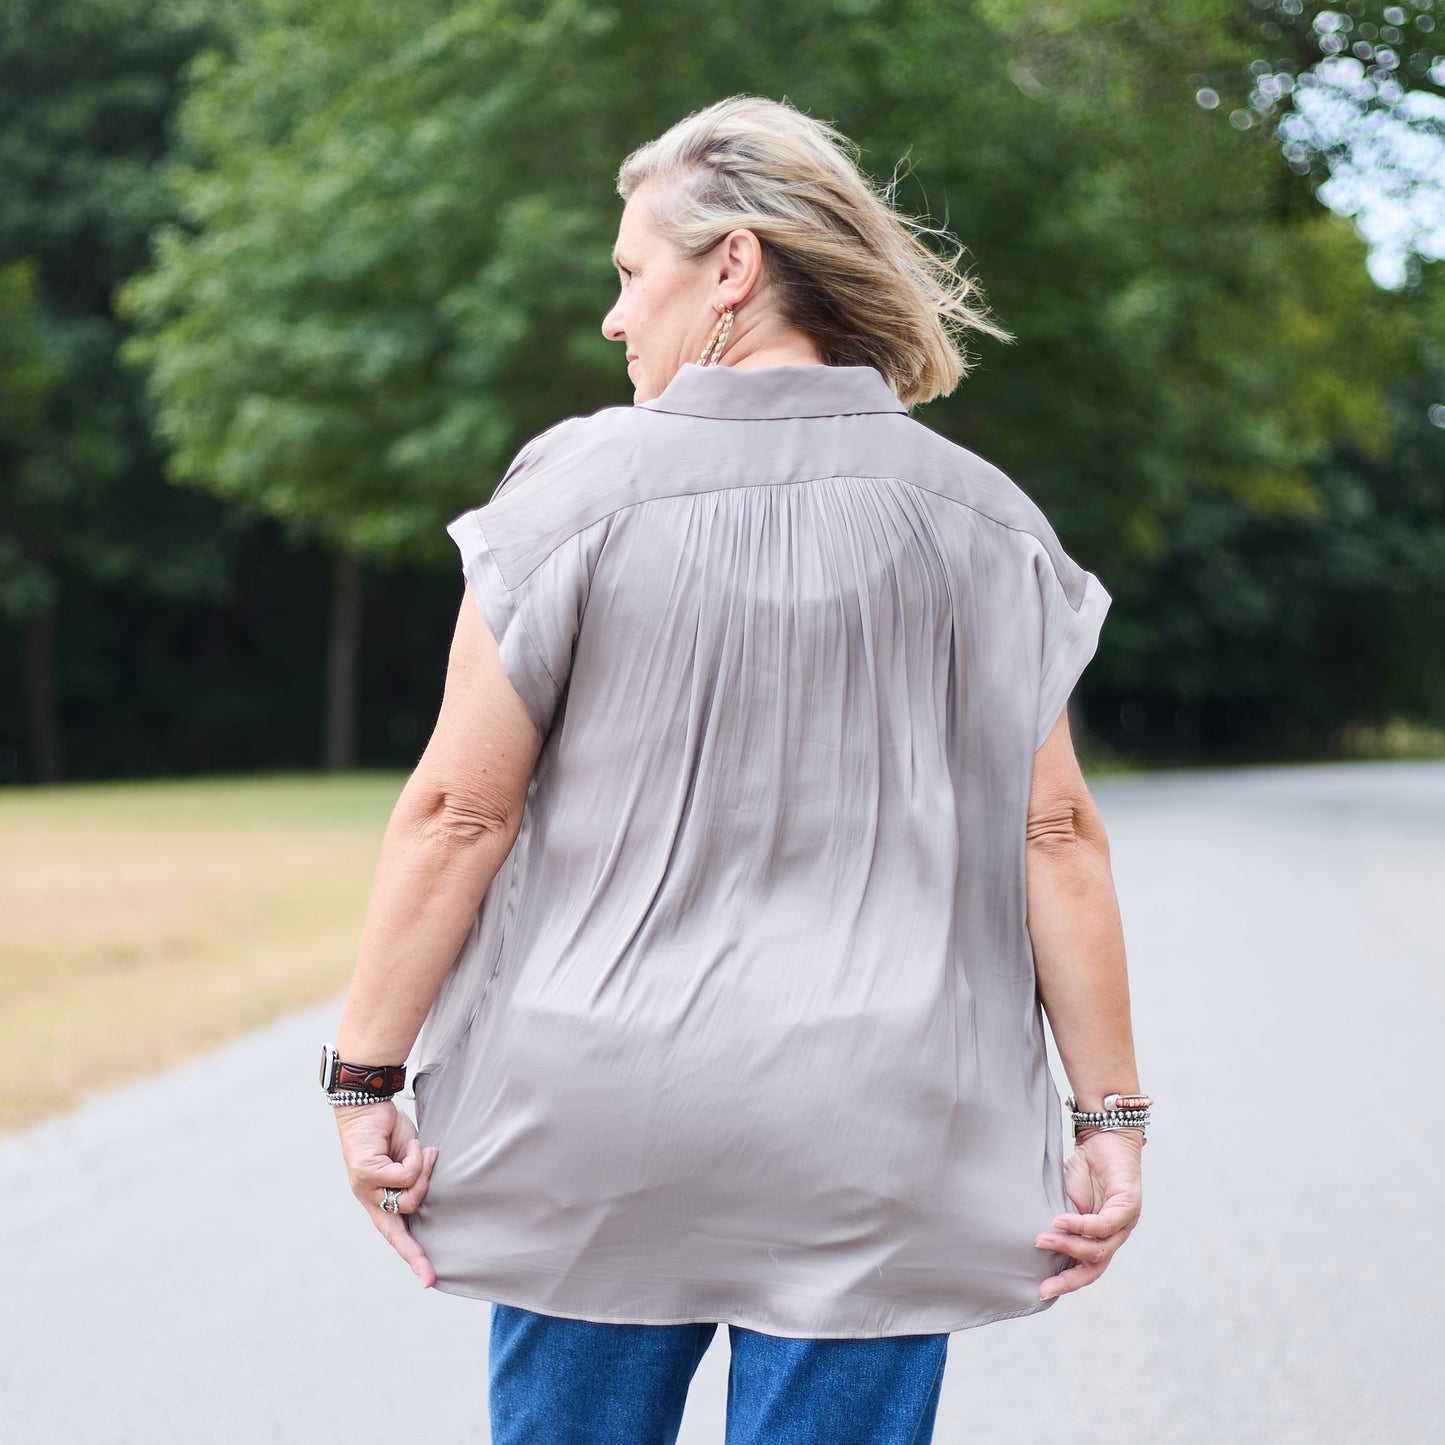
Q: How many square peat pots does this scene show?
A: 0